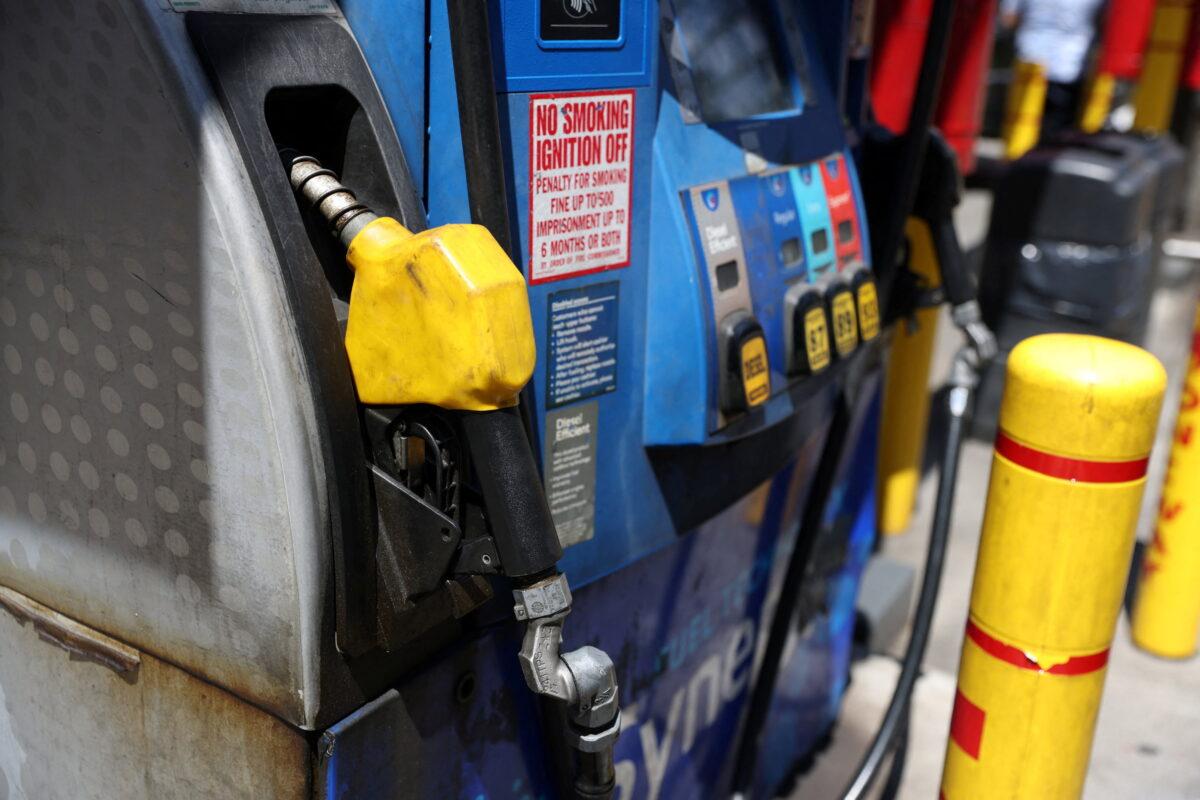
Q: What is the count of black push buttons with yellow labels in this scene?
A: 4